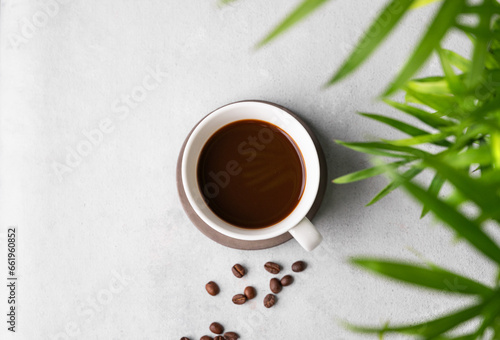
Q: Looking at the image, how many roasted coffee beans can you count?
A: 14